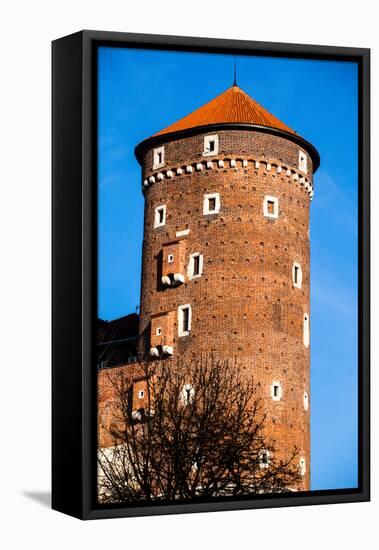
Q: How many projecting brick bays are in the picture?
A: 3